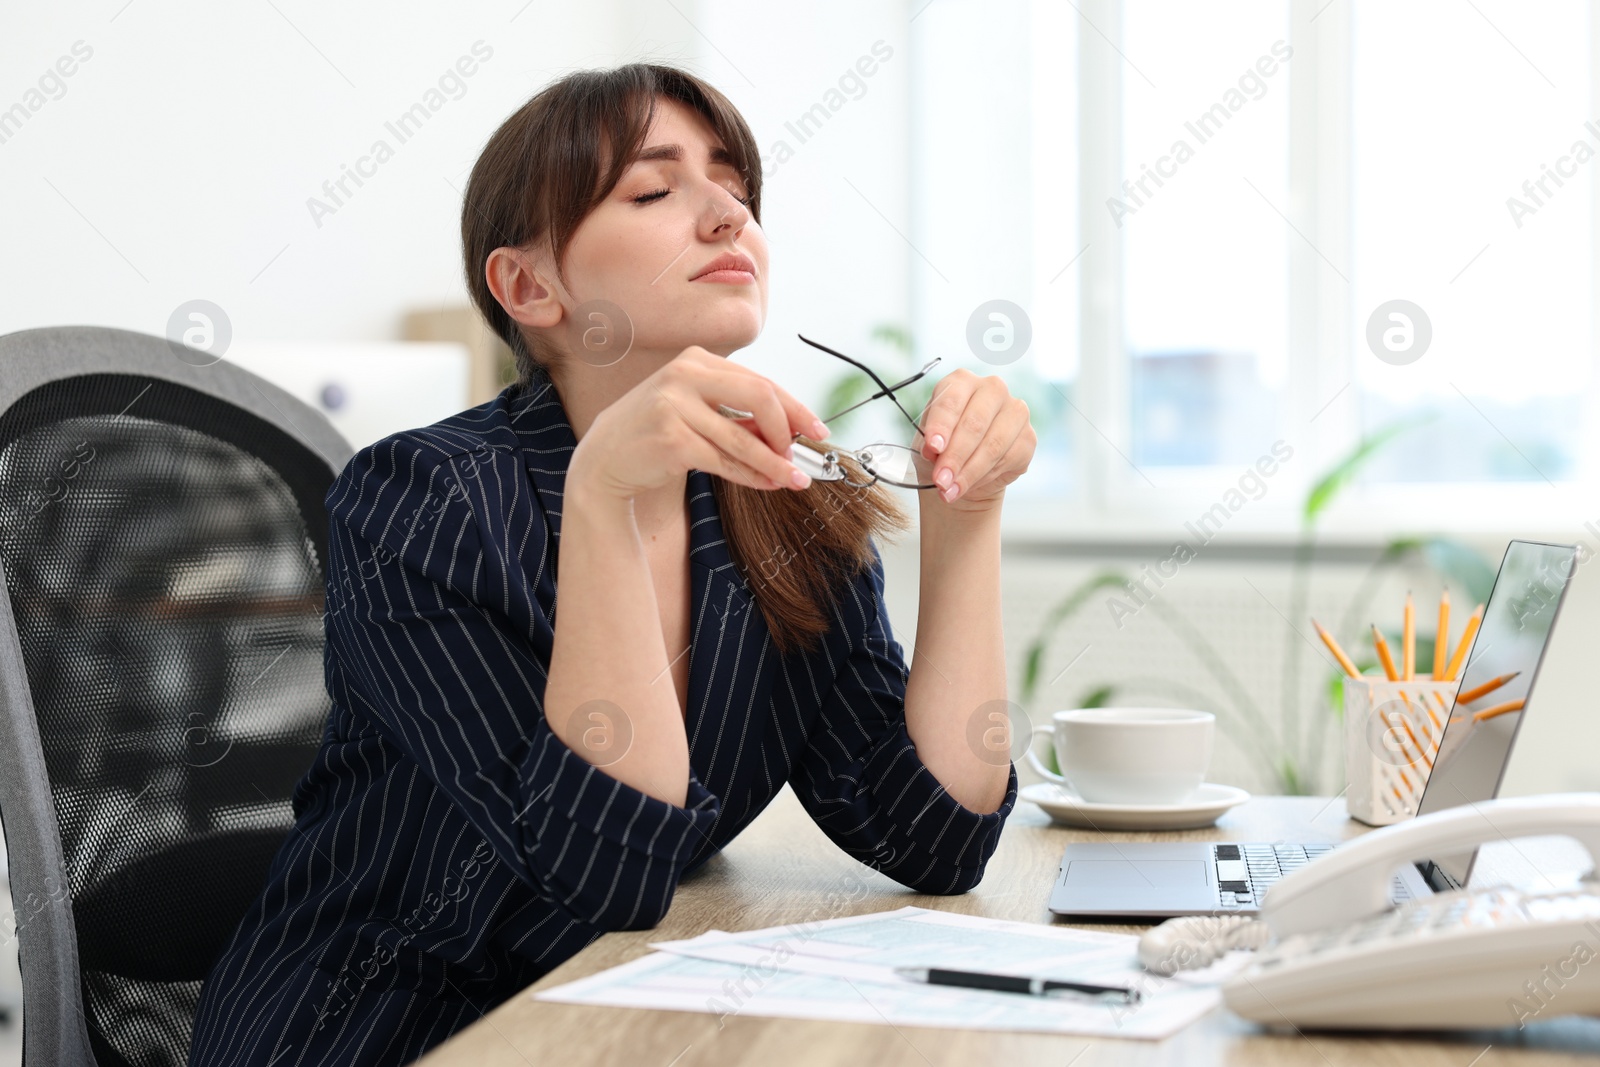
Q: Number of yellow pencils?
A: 5